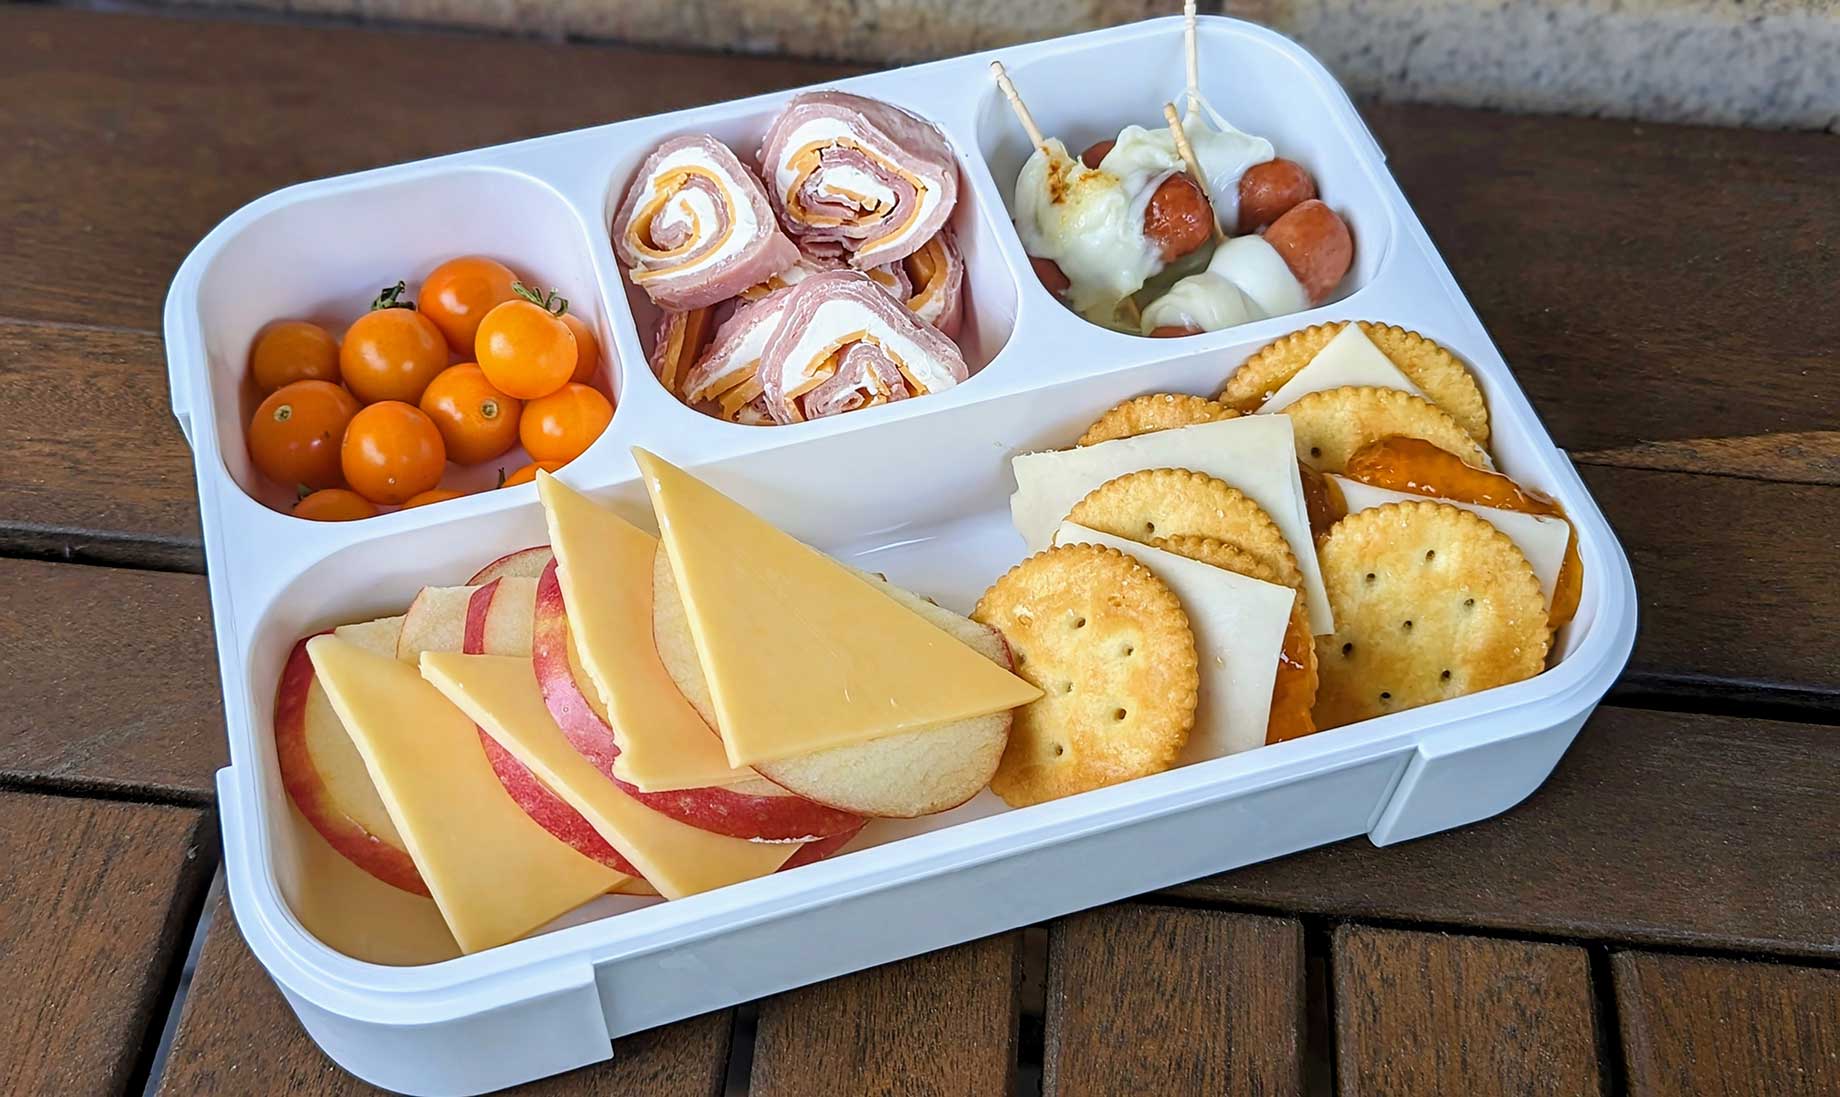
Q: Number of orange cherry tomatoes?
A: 12